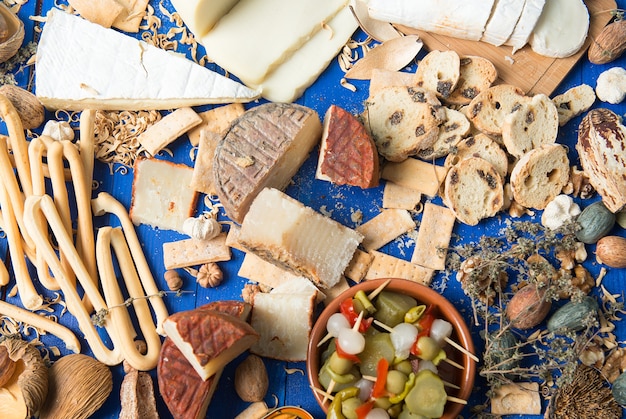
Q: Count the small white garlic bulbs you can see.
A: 4